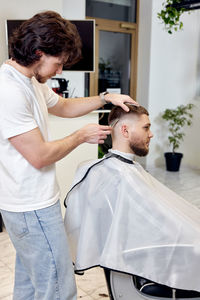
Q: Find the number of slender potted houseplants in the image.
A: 1